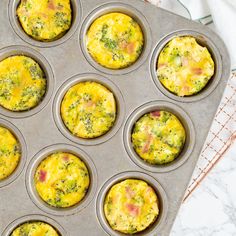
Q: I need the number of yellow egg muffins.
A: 10